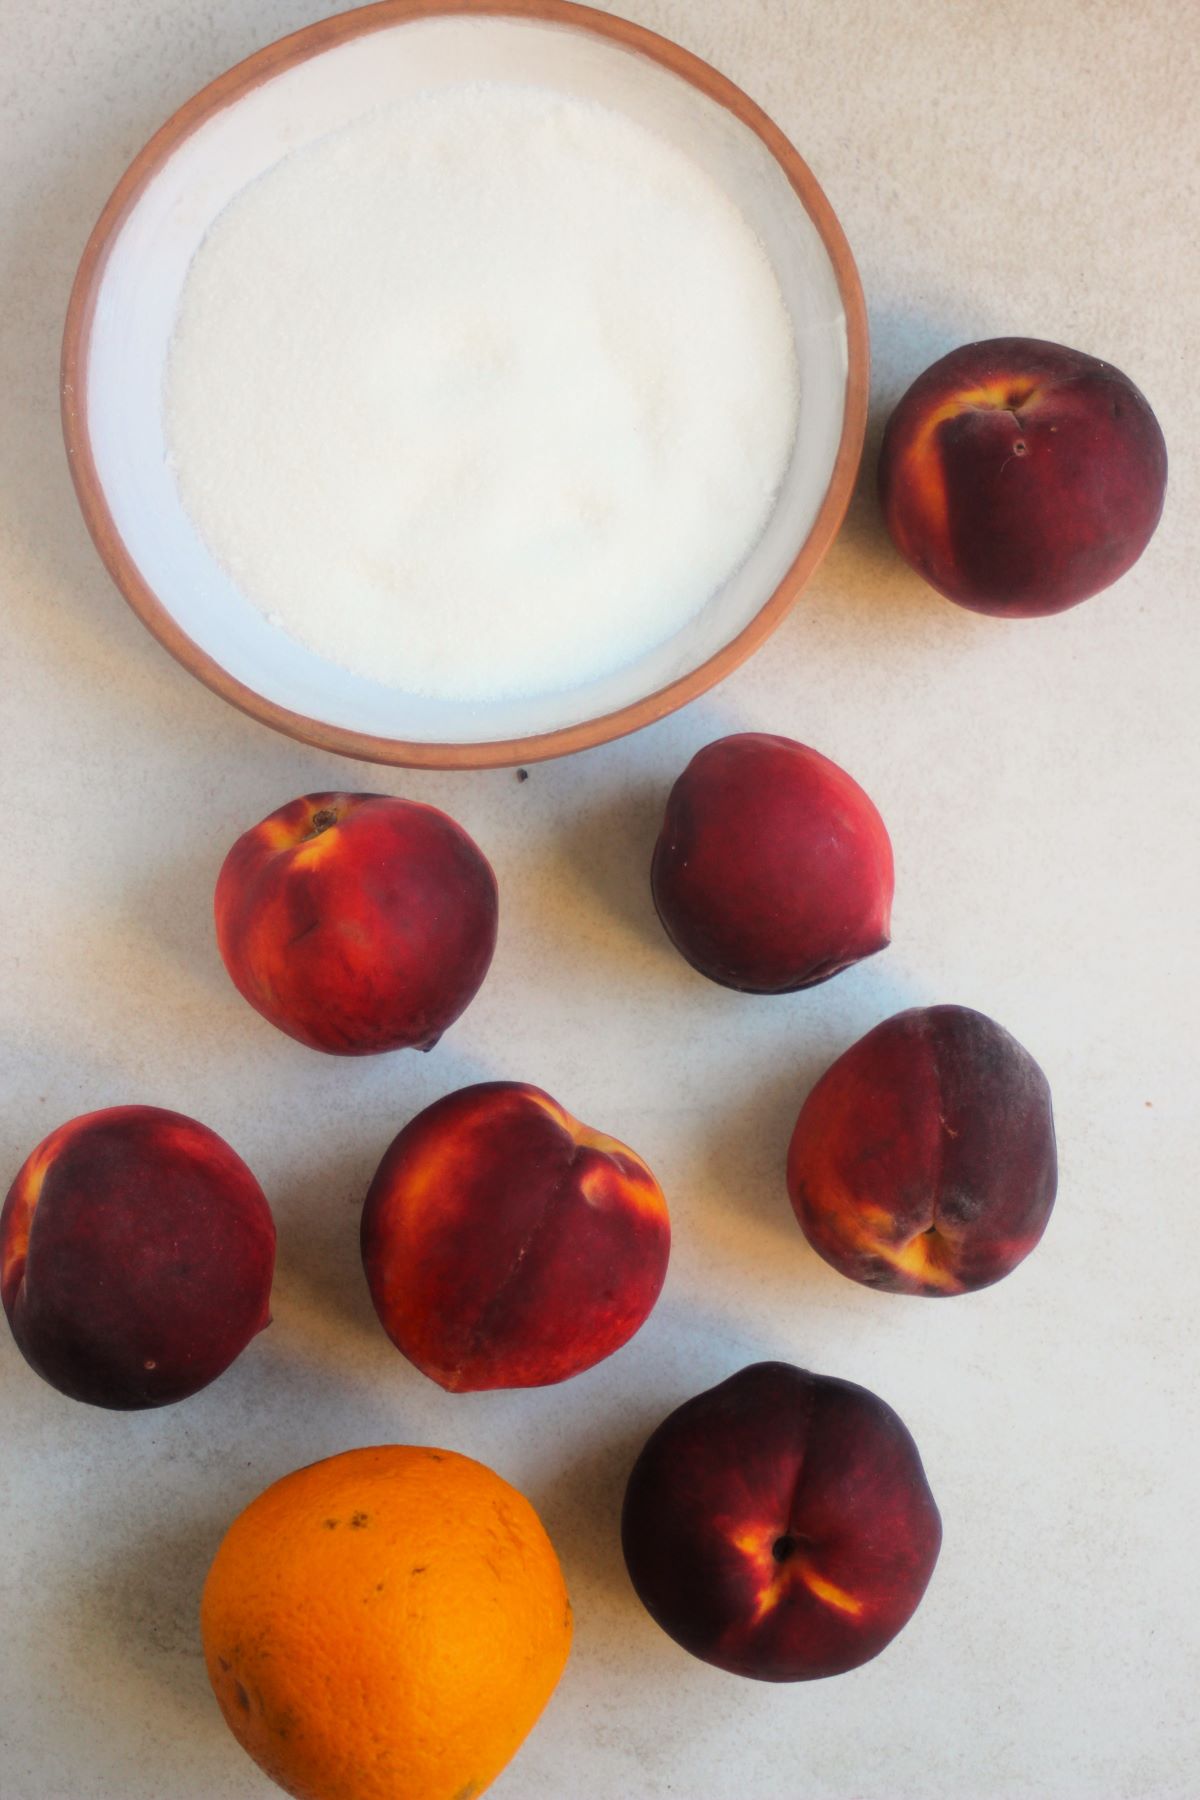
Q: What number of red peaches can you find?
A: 7